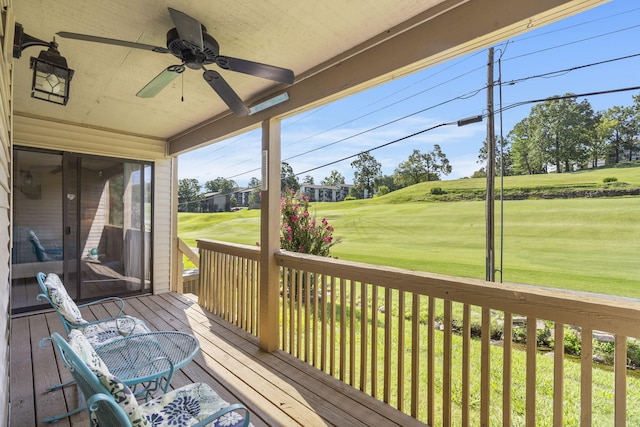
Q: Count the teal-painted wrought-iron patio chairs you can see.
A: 2